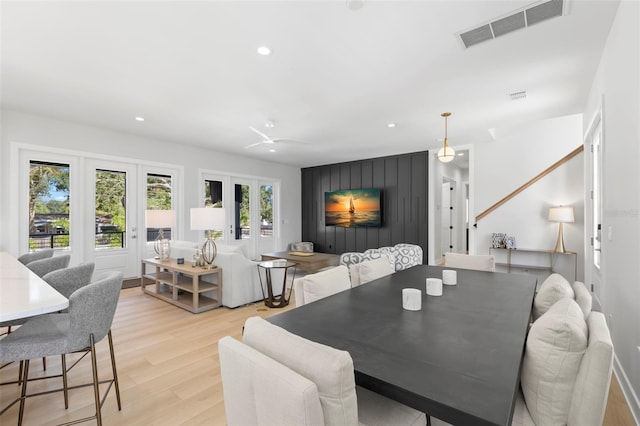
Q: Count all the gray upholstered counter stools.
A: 4